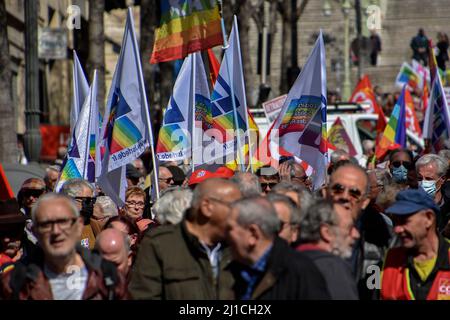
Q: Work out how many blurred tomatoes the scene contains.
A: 0